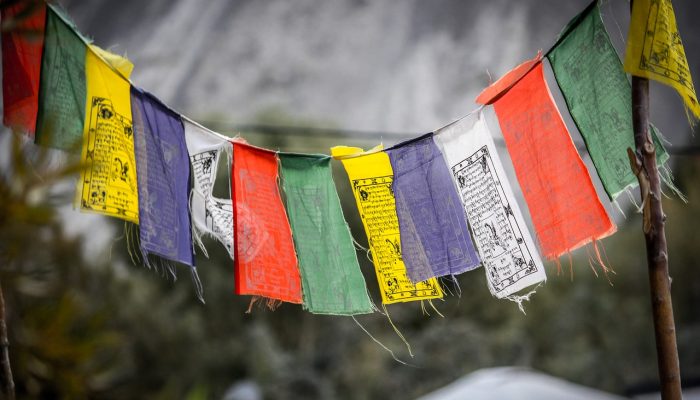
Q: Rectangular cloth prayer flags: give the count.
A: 13